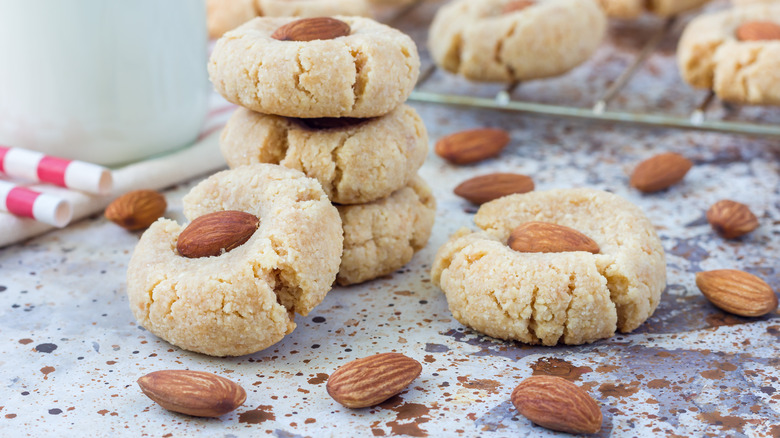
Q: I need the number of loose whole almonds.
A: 9